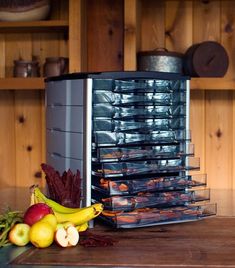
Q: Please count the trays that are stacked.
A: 10